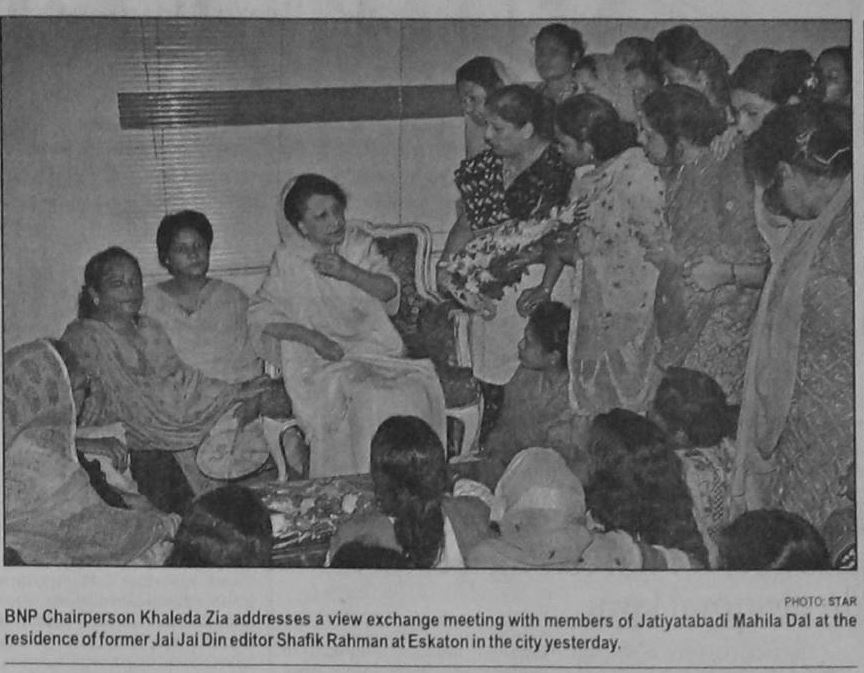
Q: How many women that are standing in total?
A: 11